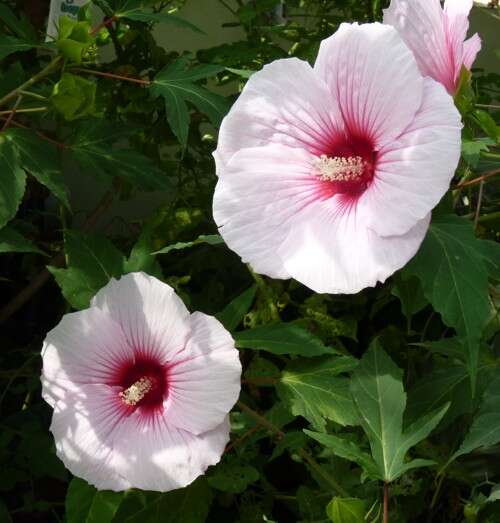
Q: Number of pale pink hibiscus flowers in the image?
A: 3